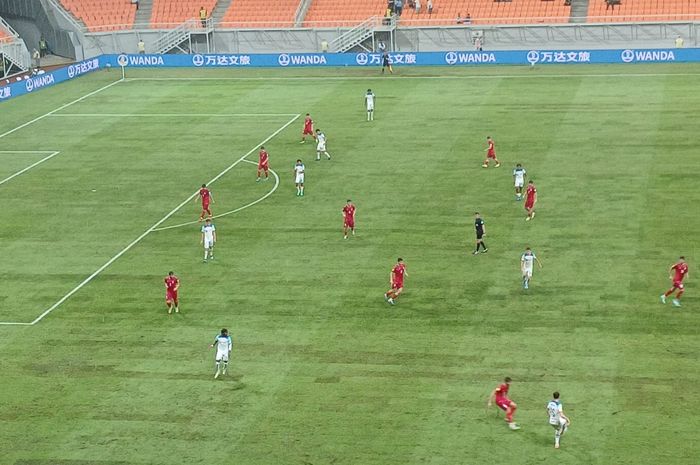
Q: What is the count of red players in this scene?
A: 10